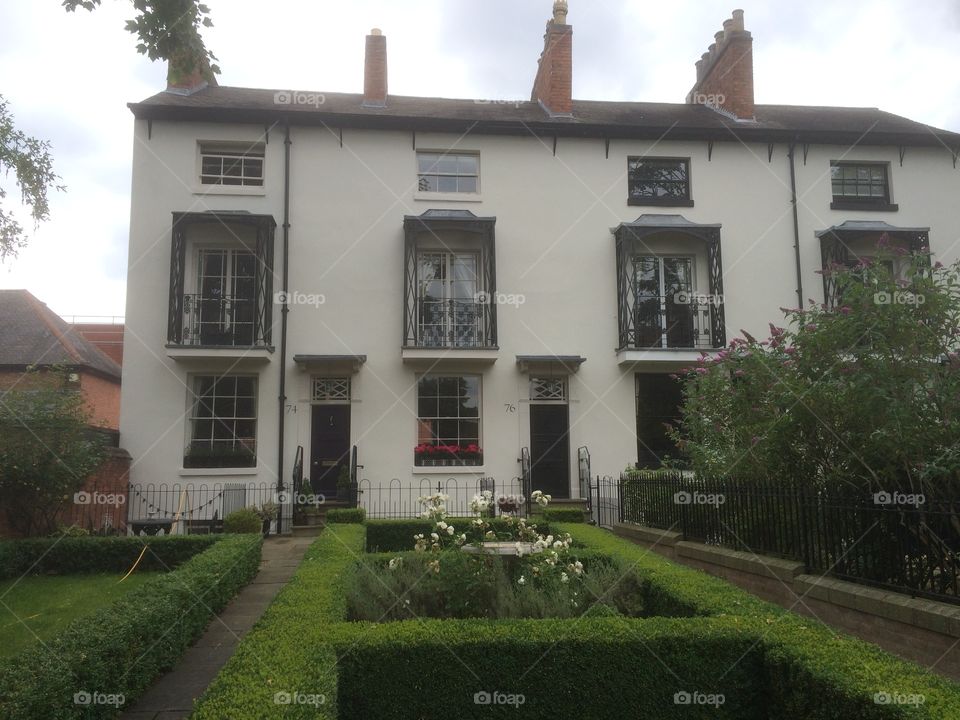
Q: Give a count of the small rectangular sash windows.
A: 4